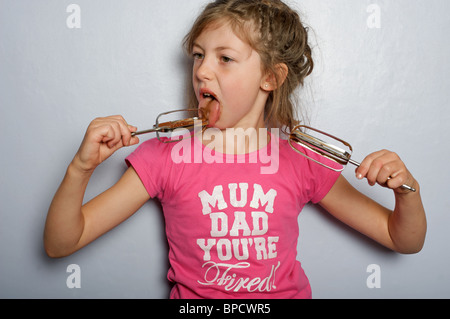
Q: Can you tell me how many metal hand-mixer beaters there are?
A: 2